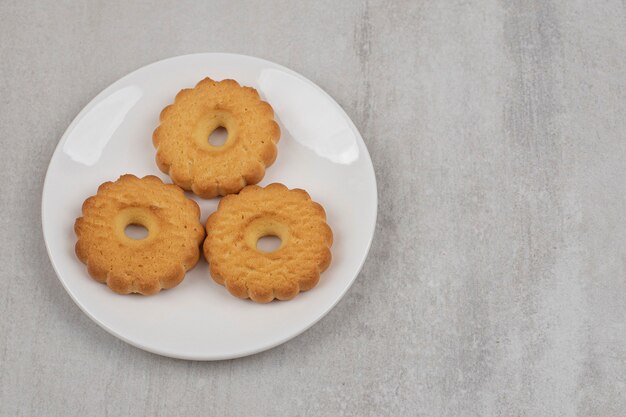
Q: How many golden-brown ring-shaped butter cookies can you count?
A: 3